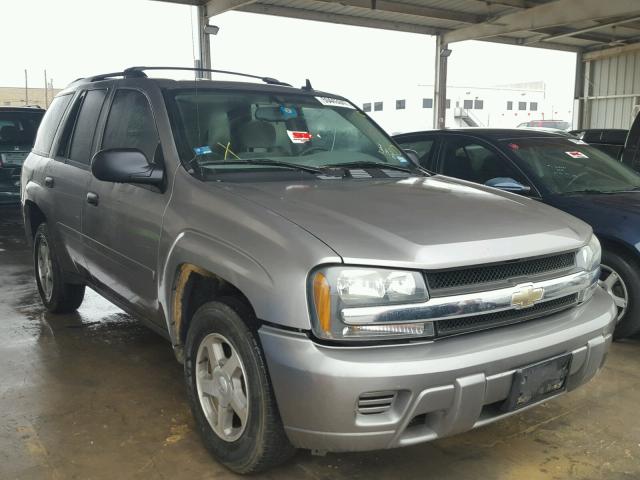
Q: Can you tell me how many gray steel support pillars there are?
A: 3